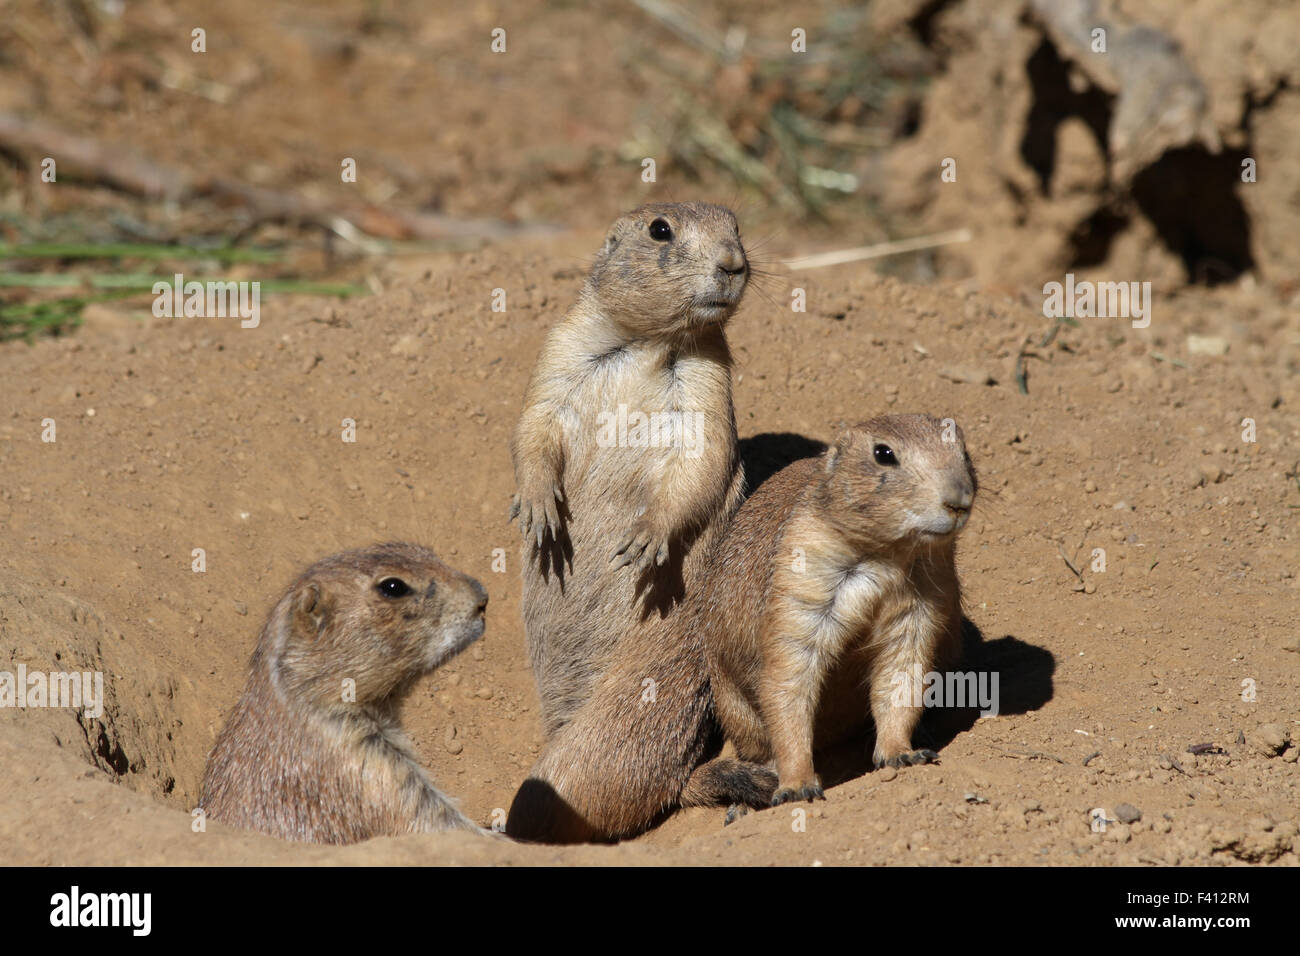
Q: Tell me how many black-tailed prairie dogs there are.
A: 3